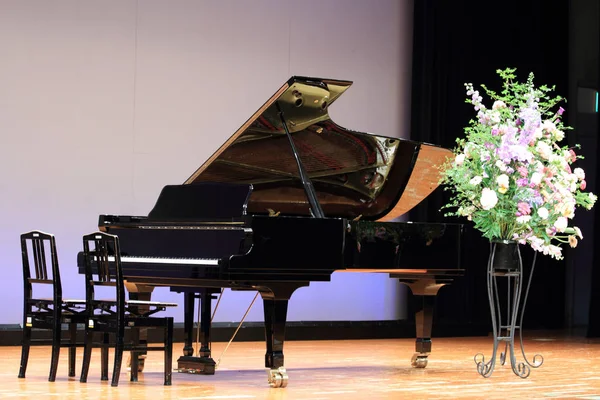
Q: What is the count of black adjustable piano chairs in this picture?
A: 2